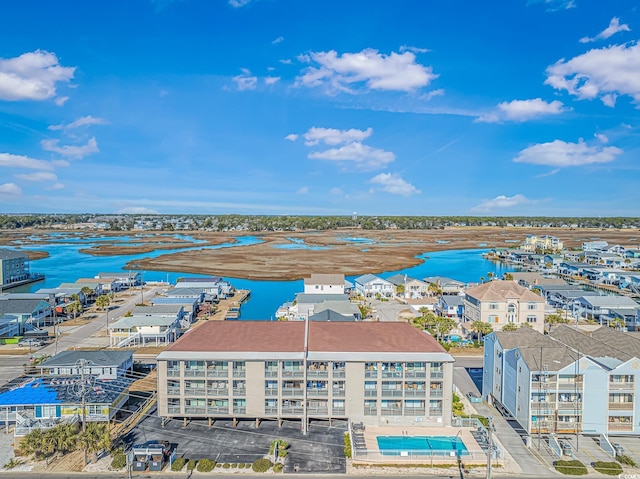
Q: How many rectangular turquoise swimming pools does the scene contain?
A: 1